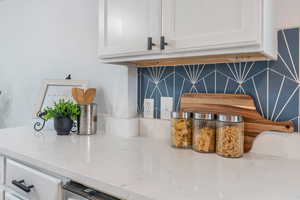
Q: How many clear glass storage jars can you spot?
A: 3